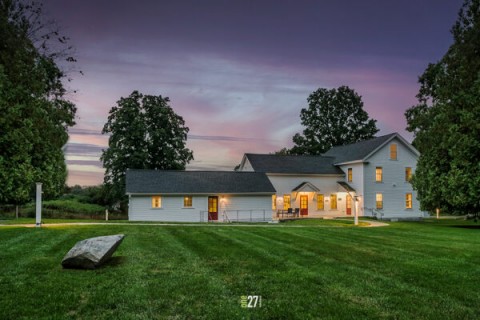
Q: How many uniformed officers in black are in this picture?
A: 0